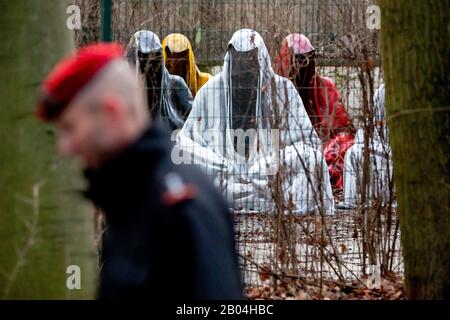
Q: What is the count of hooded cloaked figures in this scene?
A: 5